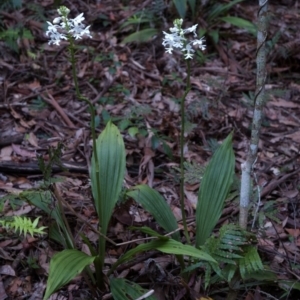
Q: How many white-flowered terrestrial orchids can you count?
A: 2